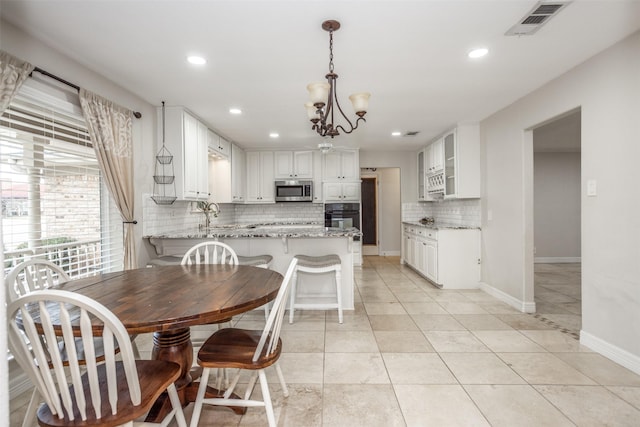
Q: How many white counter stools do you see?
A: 3